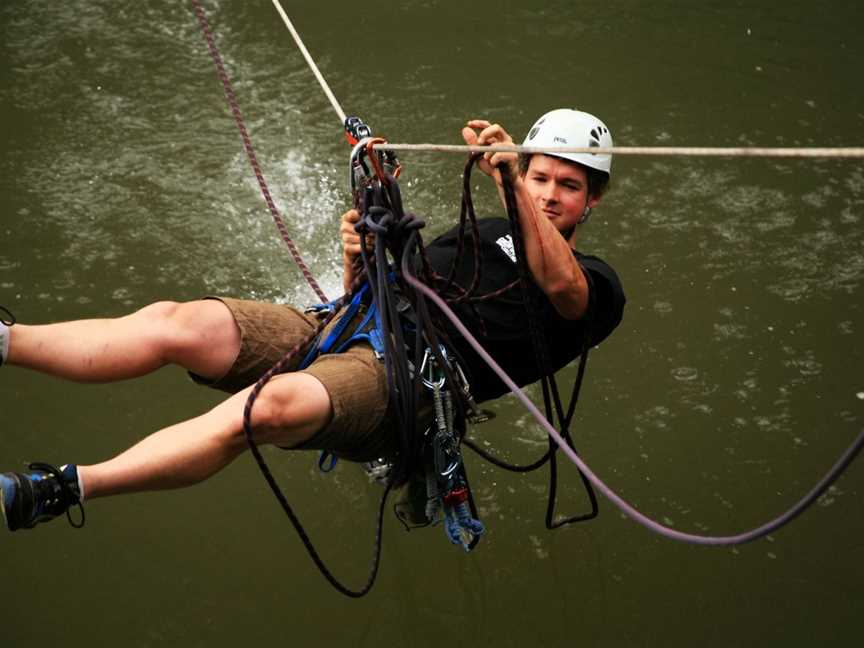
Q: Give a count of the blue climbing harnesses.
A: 1